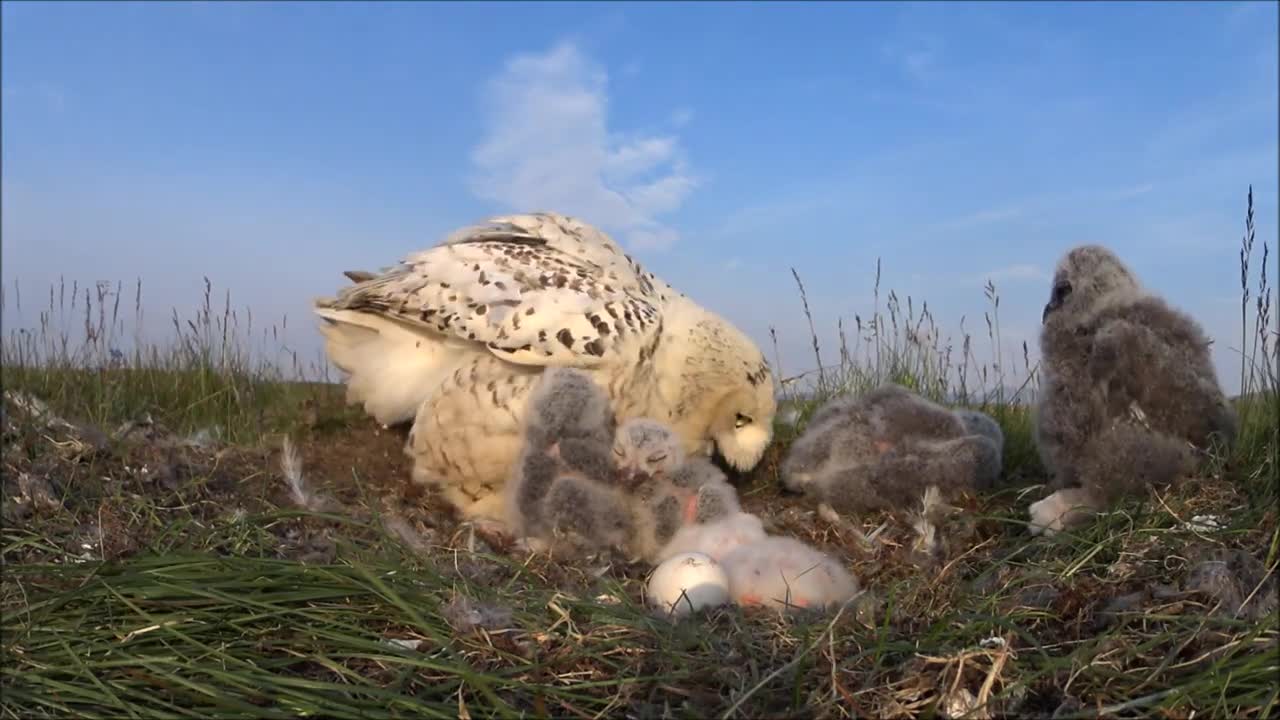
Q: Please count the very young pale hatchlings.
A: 2